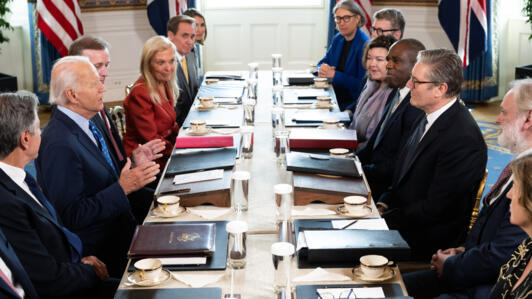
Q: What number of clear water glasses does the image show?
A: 13